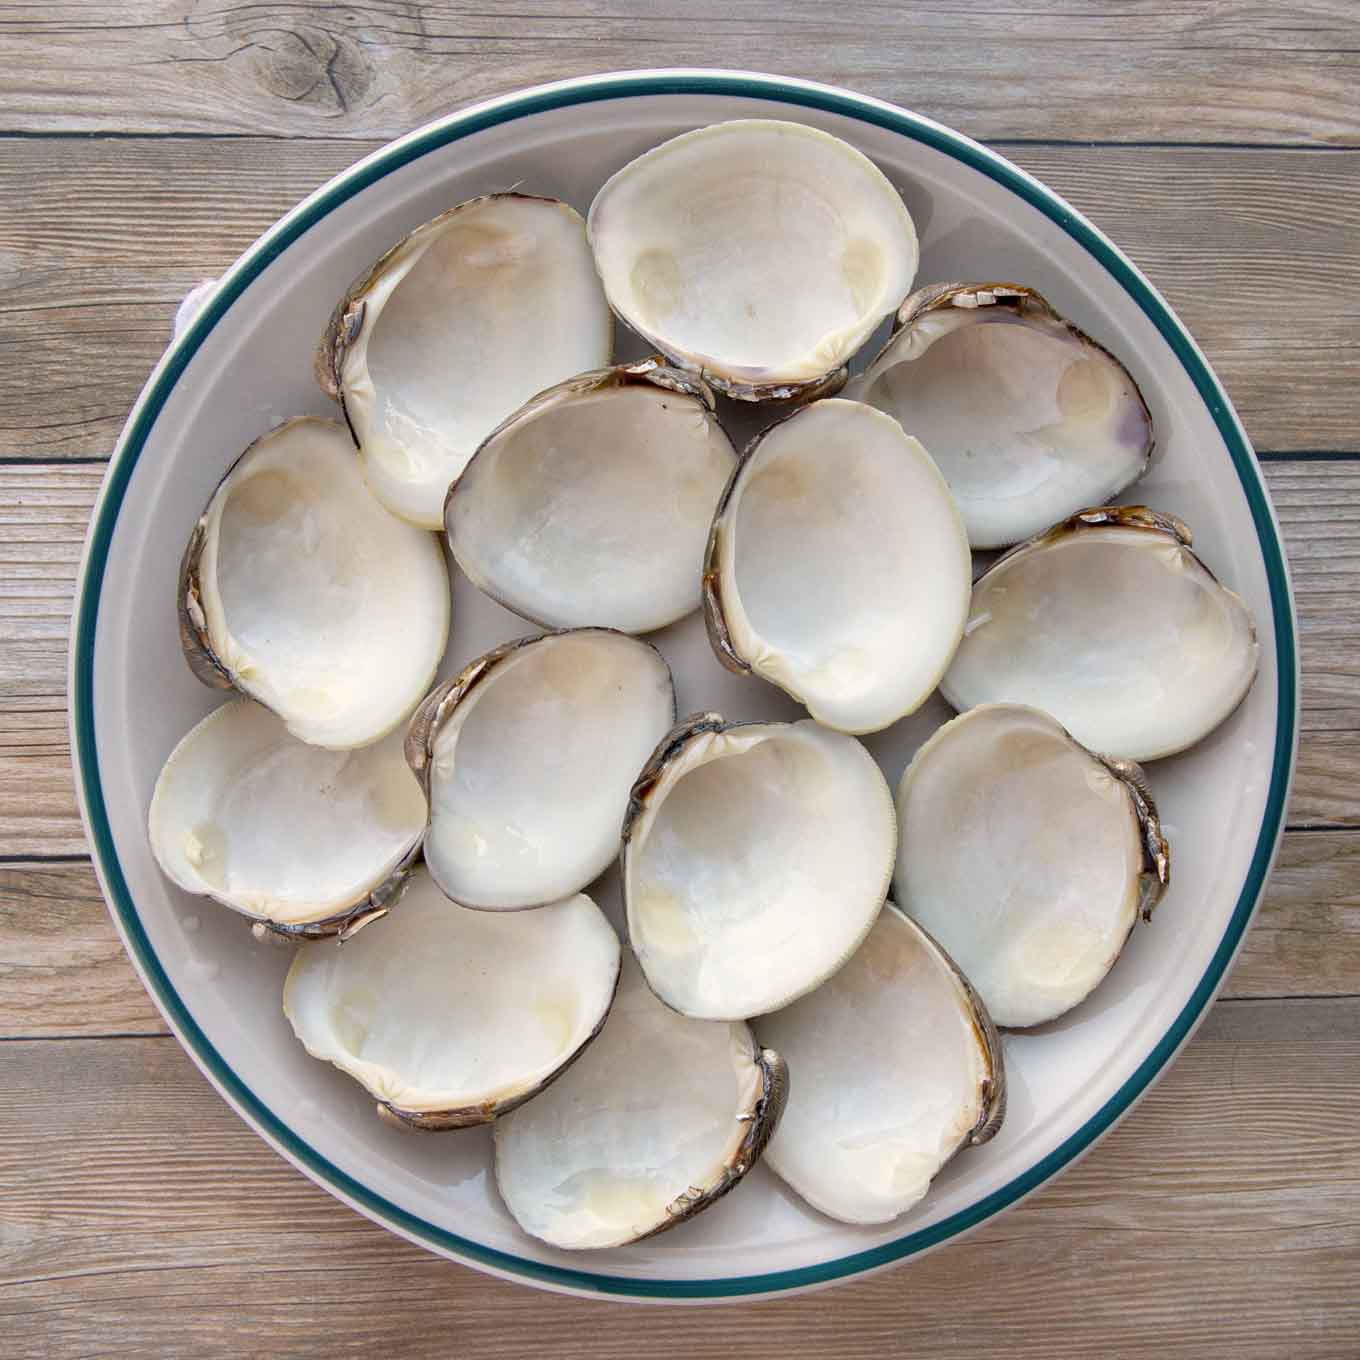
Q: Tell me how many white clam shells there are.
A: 14